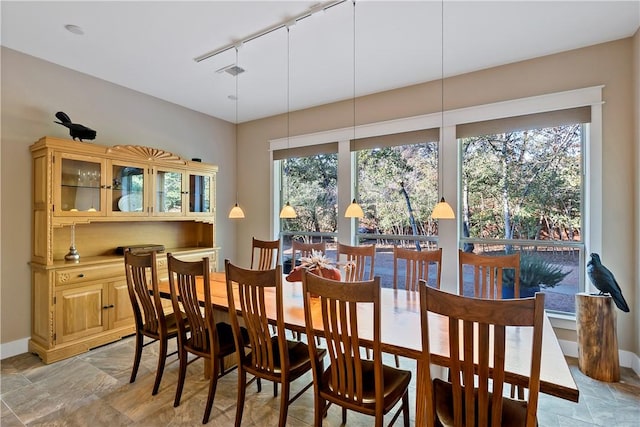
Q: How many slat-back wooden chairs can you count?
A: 10